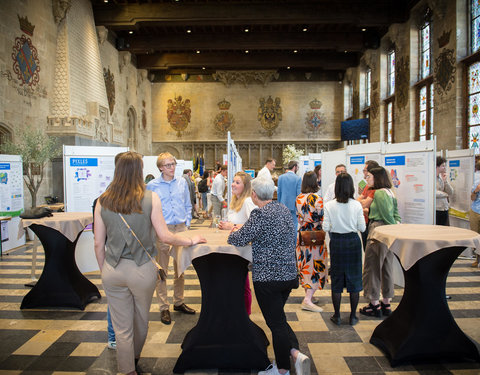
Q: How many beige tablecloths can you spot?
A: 3